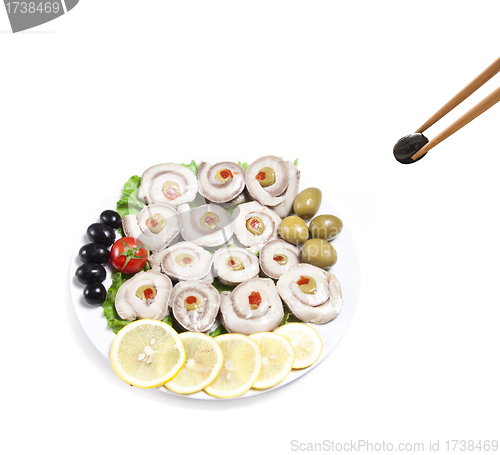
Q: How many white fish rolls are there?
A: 13